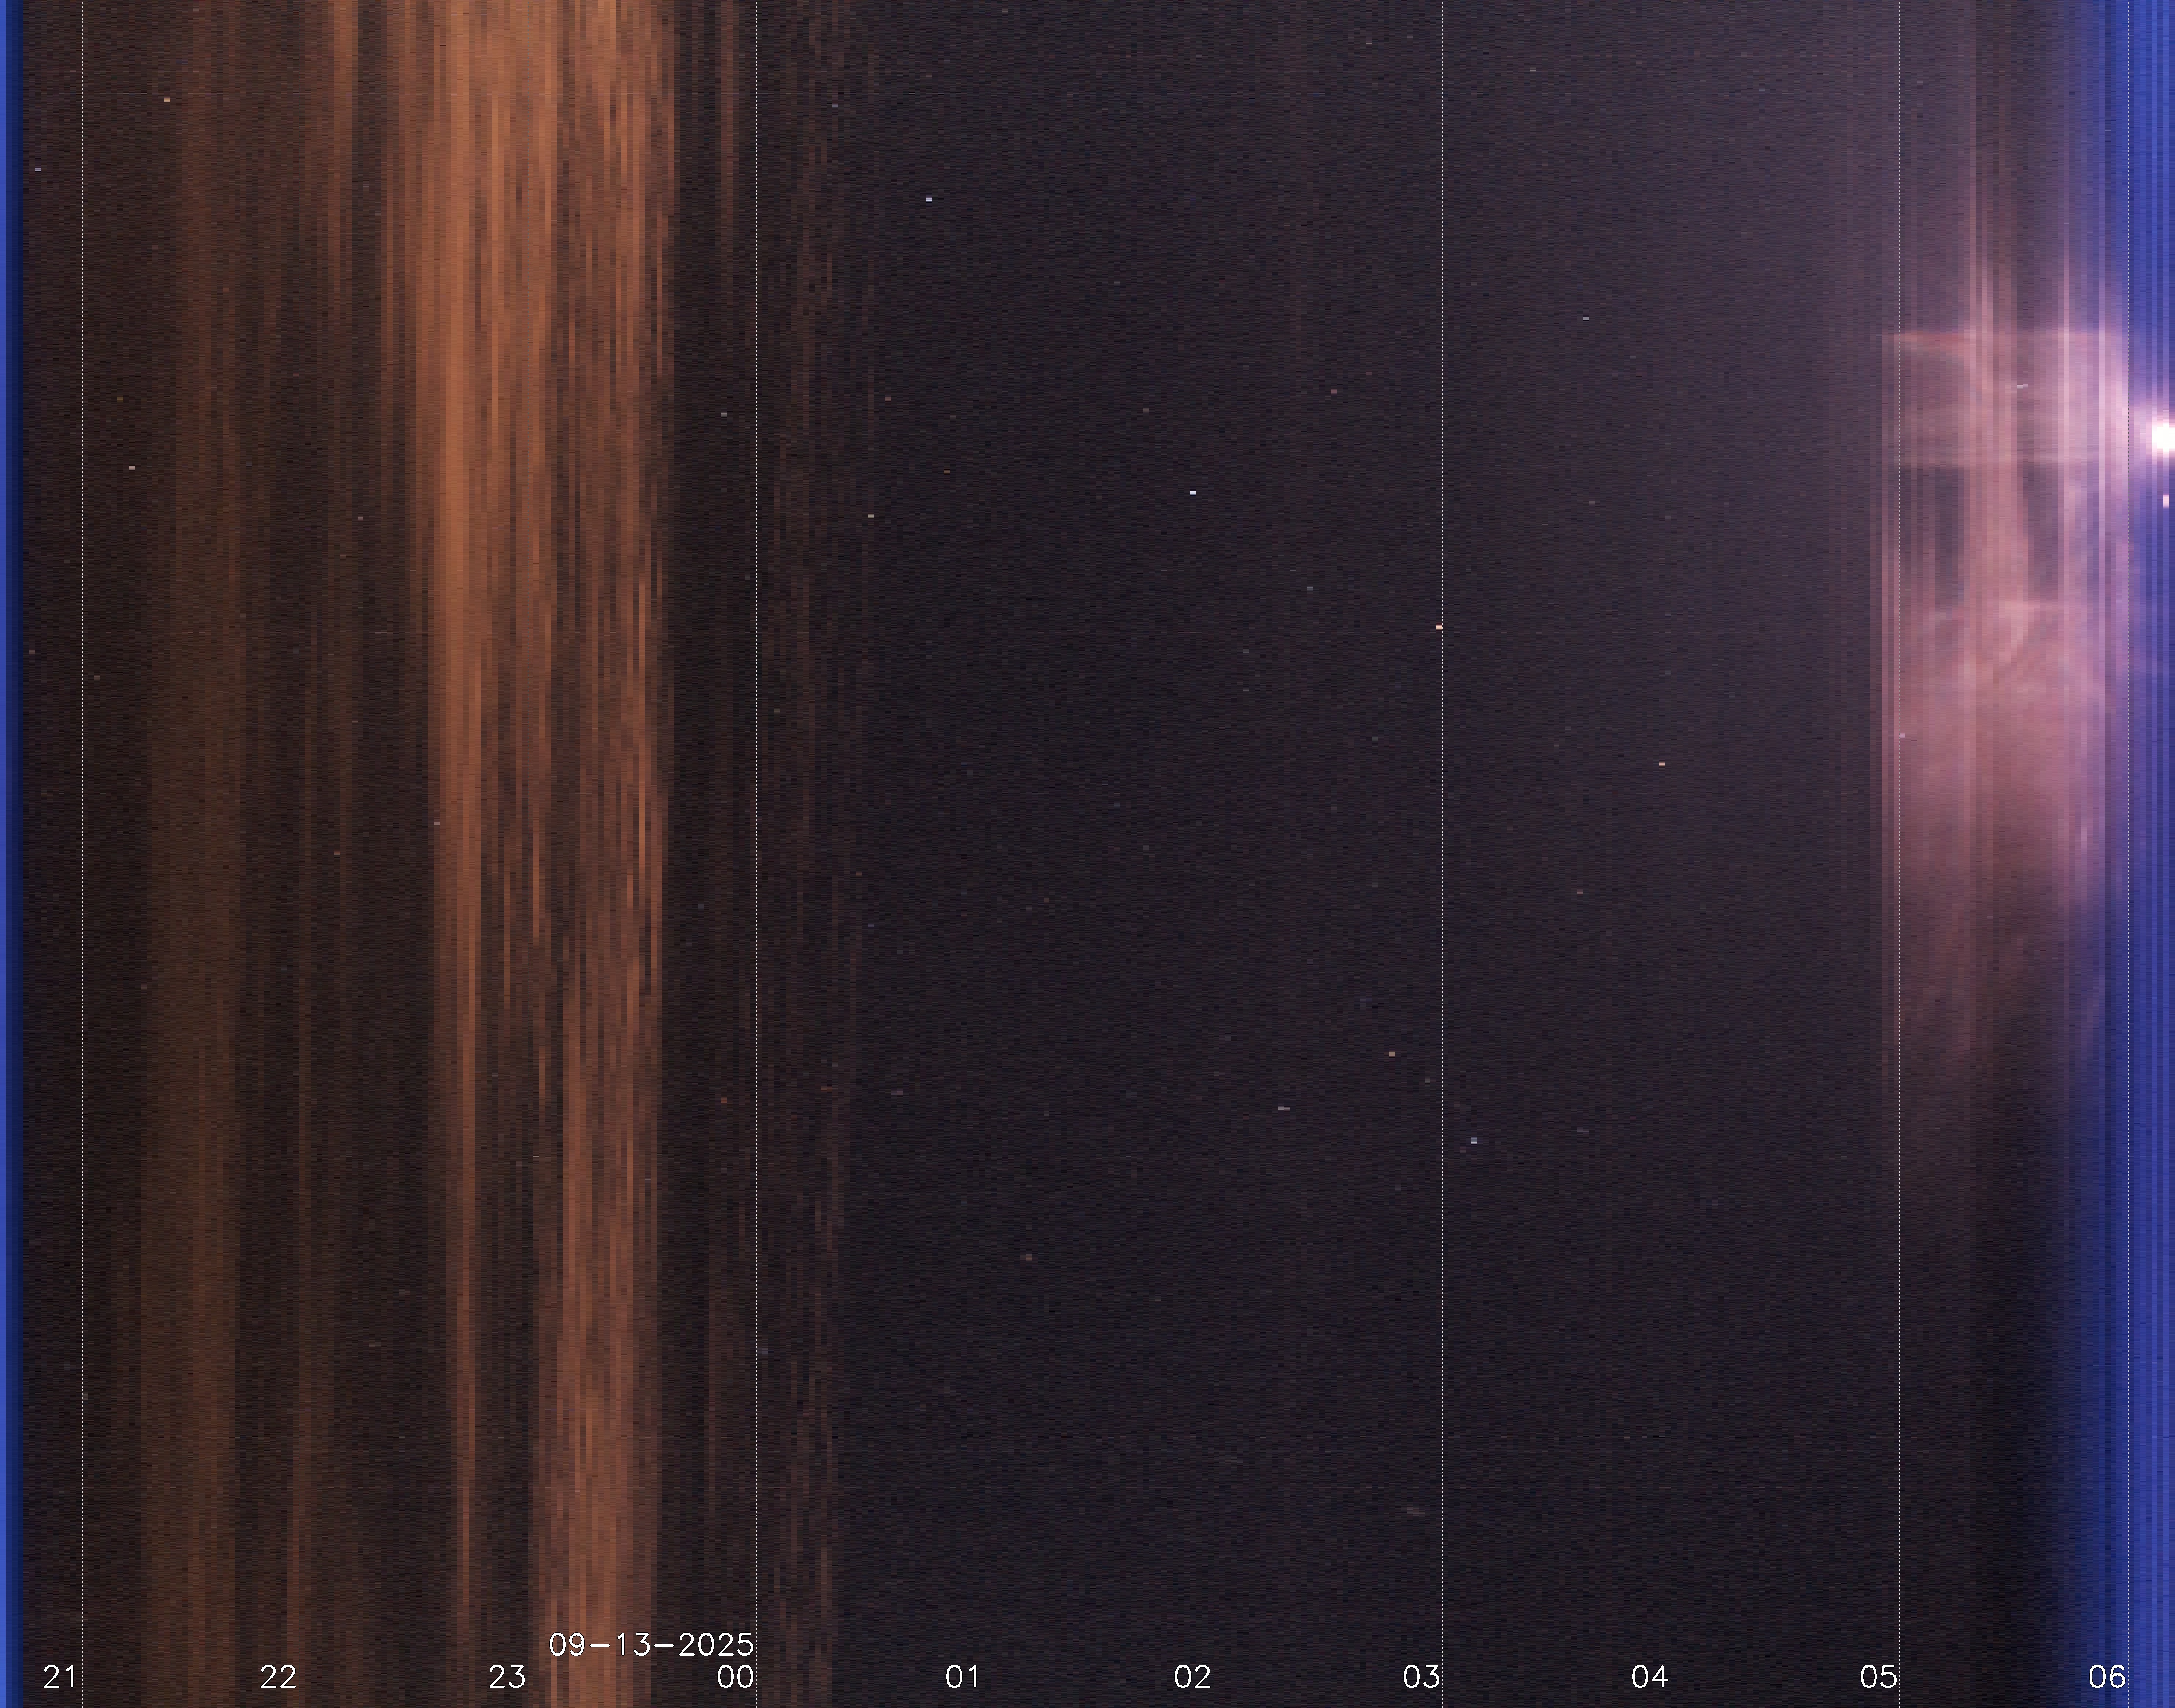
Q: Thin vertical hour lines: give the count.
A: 10